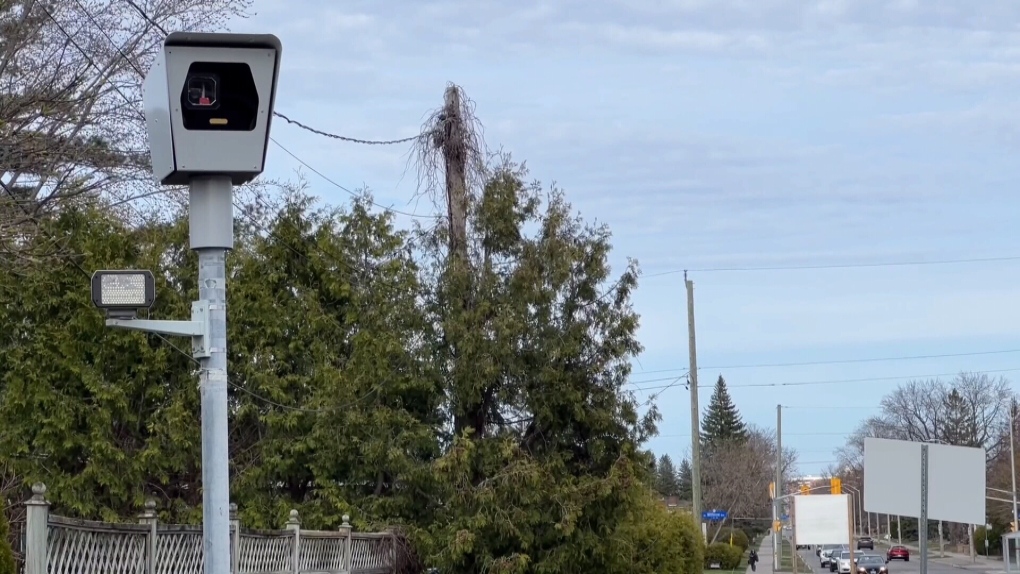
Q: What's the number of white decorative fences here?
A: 1